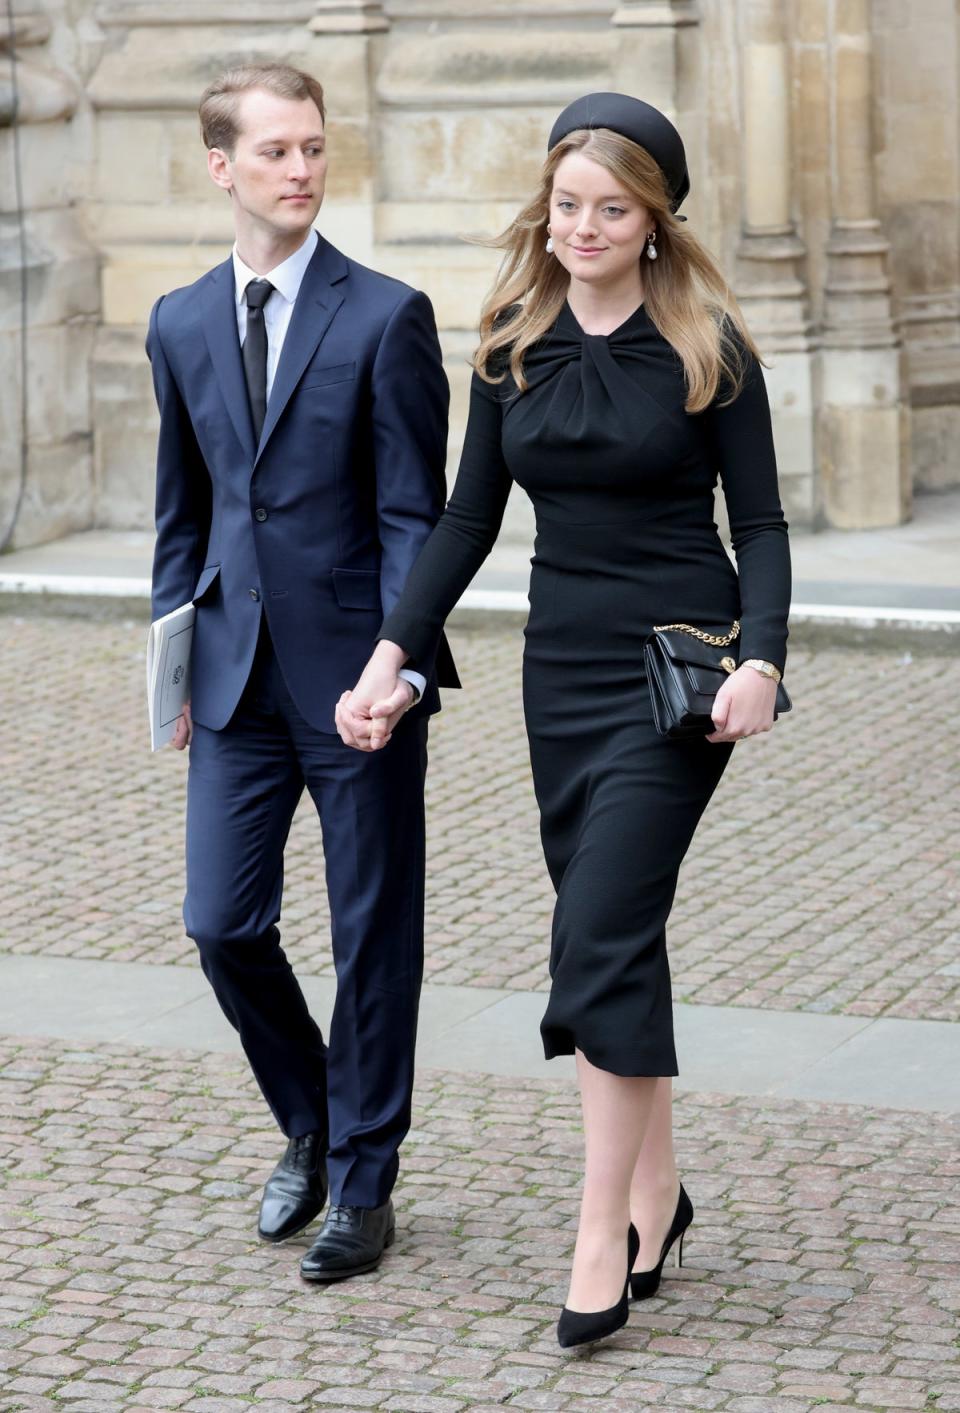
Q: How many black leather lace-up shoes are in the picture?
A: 2